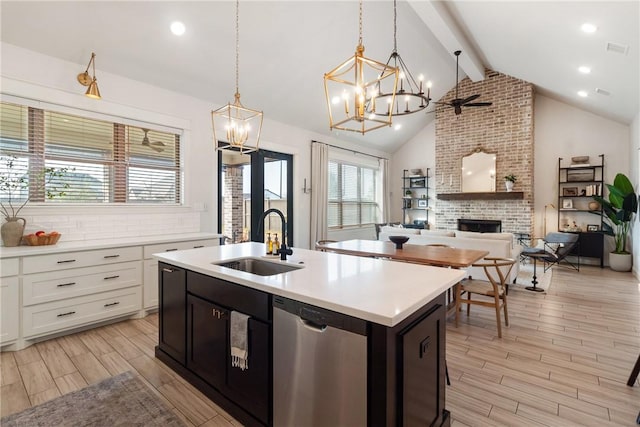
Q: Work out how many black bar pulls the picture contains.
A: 8